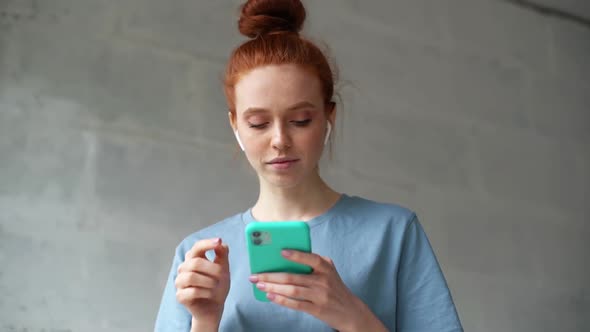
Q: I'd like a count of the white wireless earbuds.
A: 2